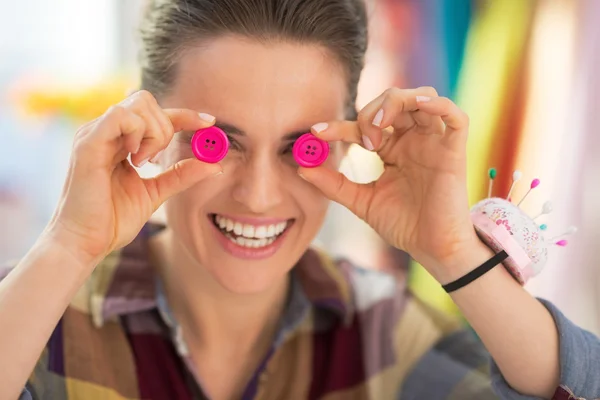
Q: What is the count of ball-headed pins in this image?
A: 7